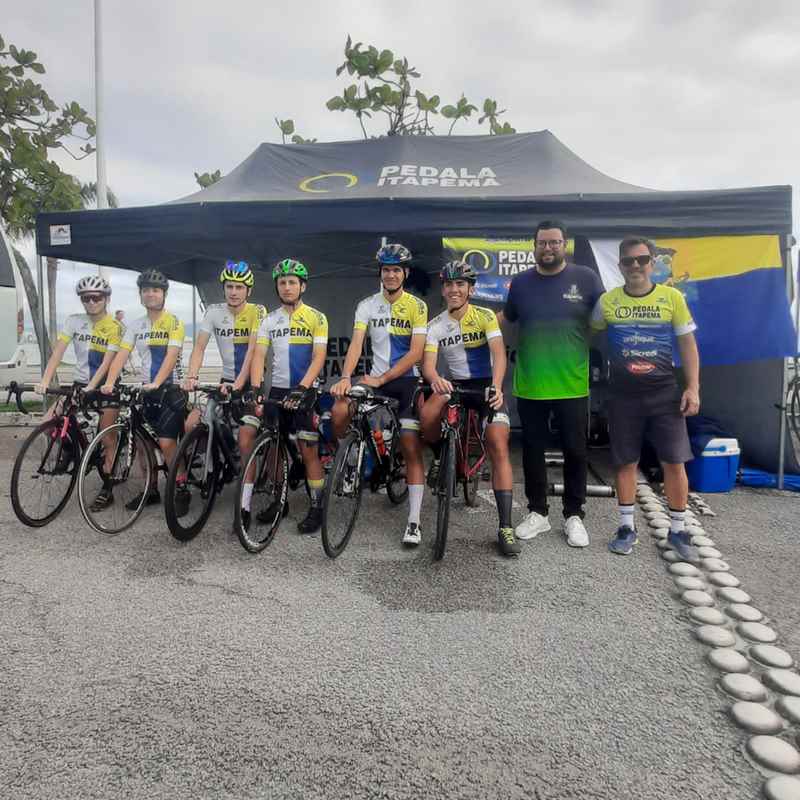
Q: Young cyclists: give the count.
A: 6